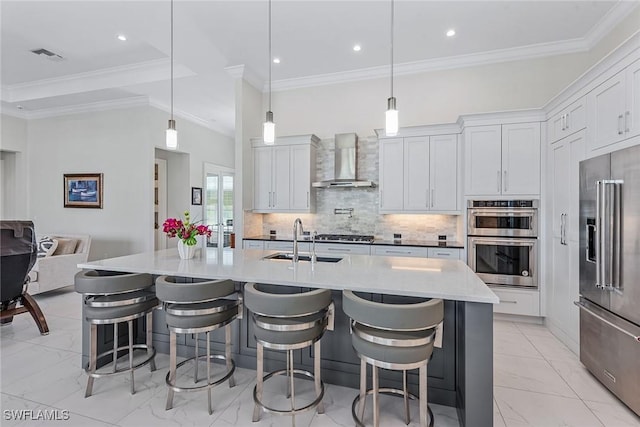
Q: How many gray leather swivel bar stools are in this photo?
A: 4